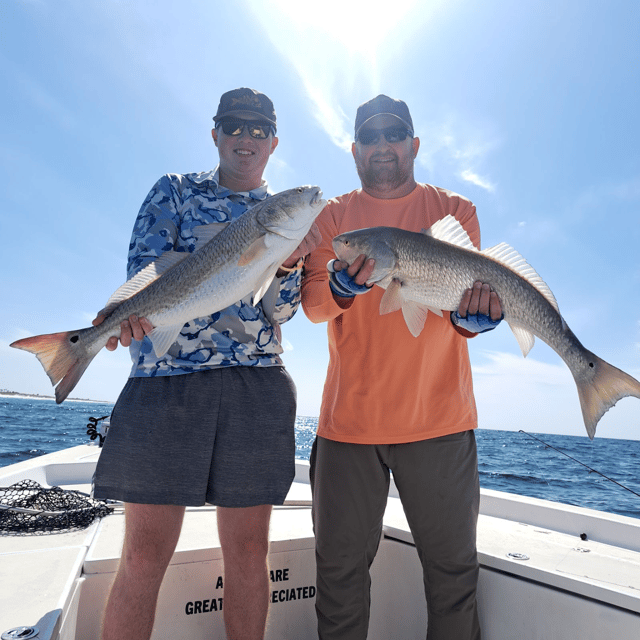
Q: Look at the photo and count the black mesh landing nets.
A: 1